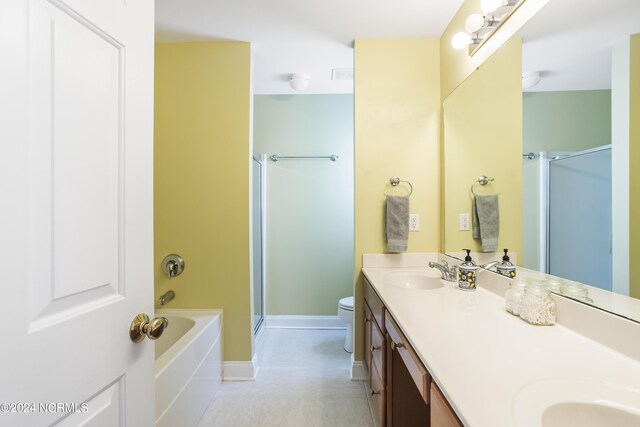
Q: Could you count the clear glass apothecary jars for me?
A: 2